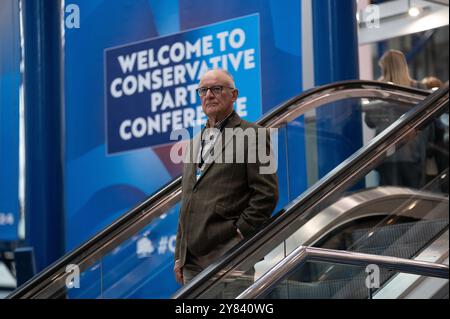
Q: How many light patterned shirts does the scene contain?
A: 1